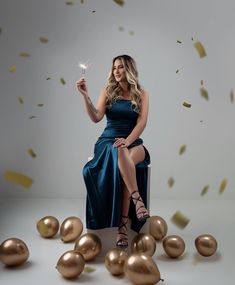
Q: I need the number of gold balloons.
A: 11